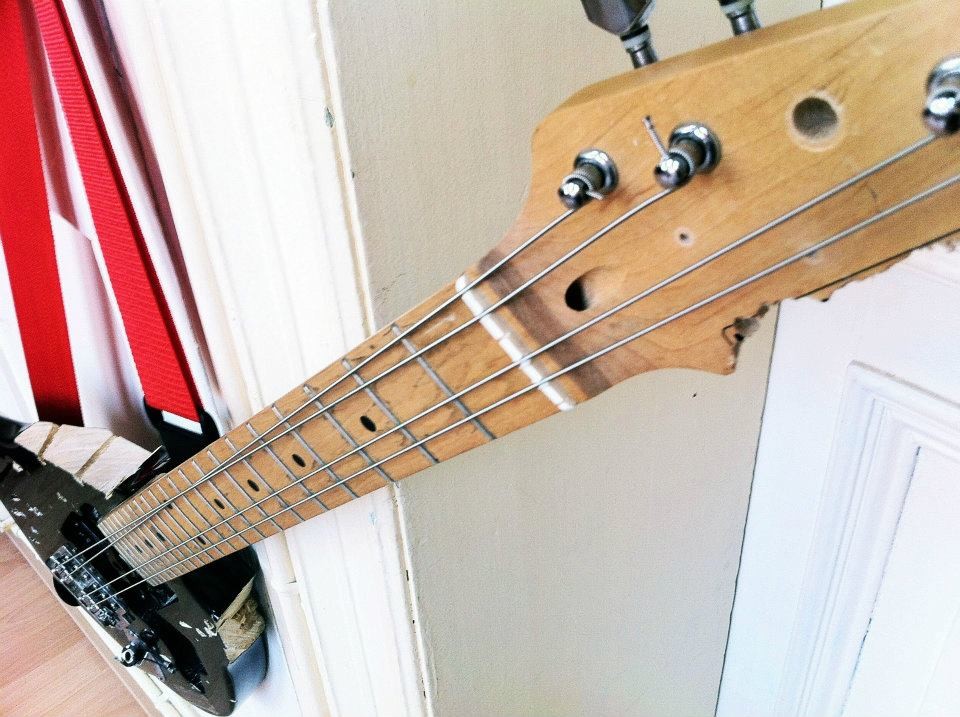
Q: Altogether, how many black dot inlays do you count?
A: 9